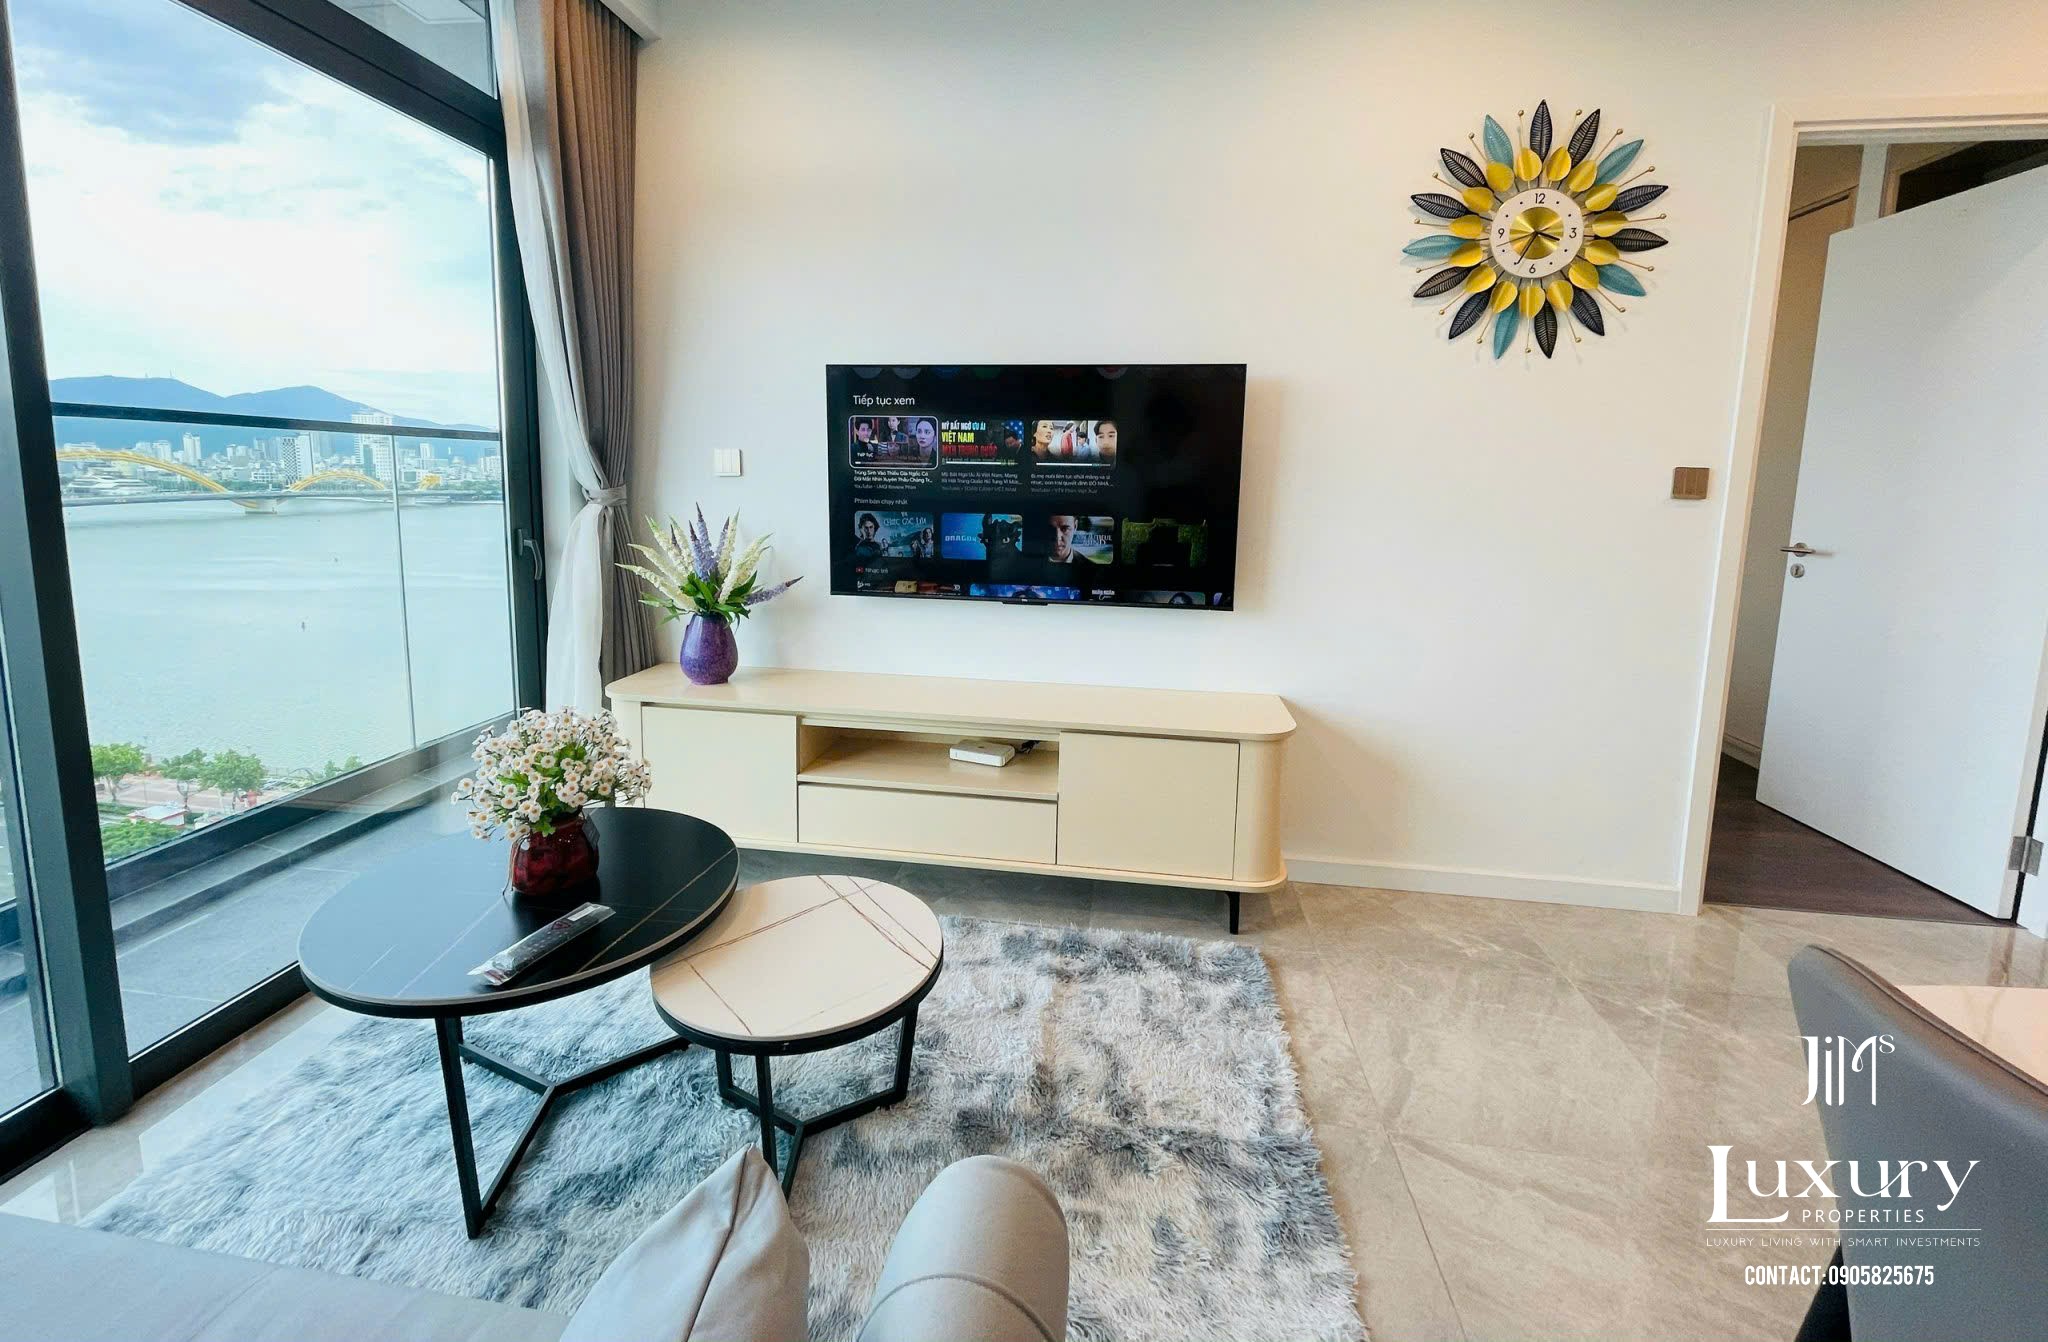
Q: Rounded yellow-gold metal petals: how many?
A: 15